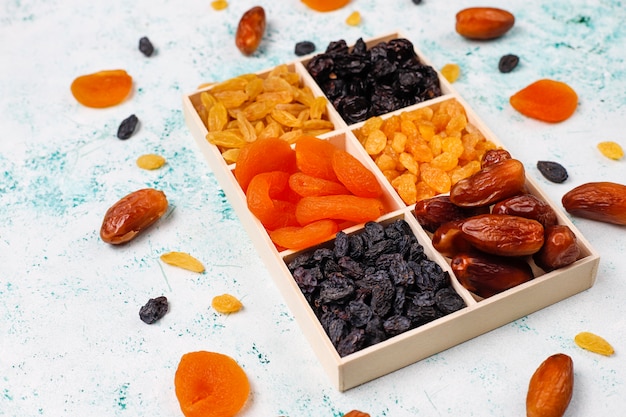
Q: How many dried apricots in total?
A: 11